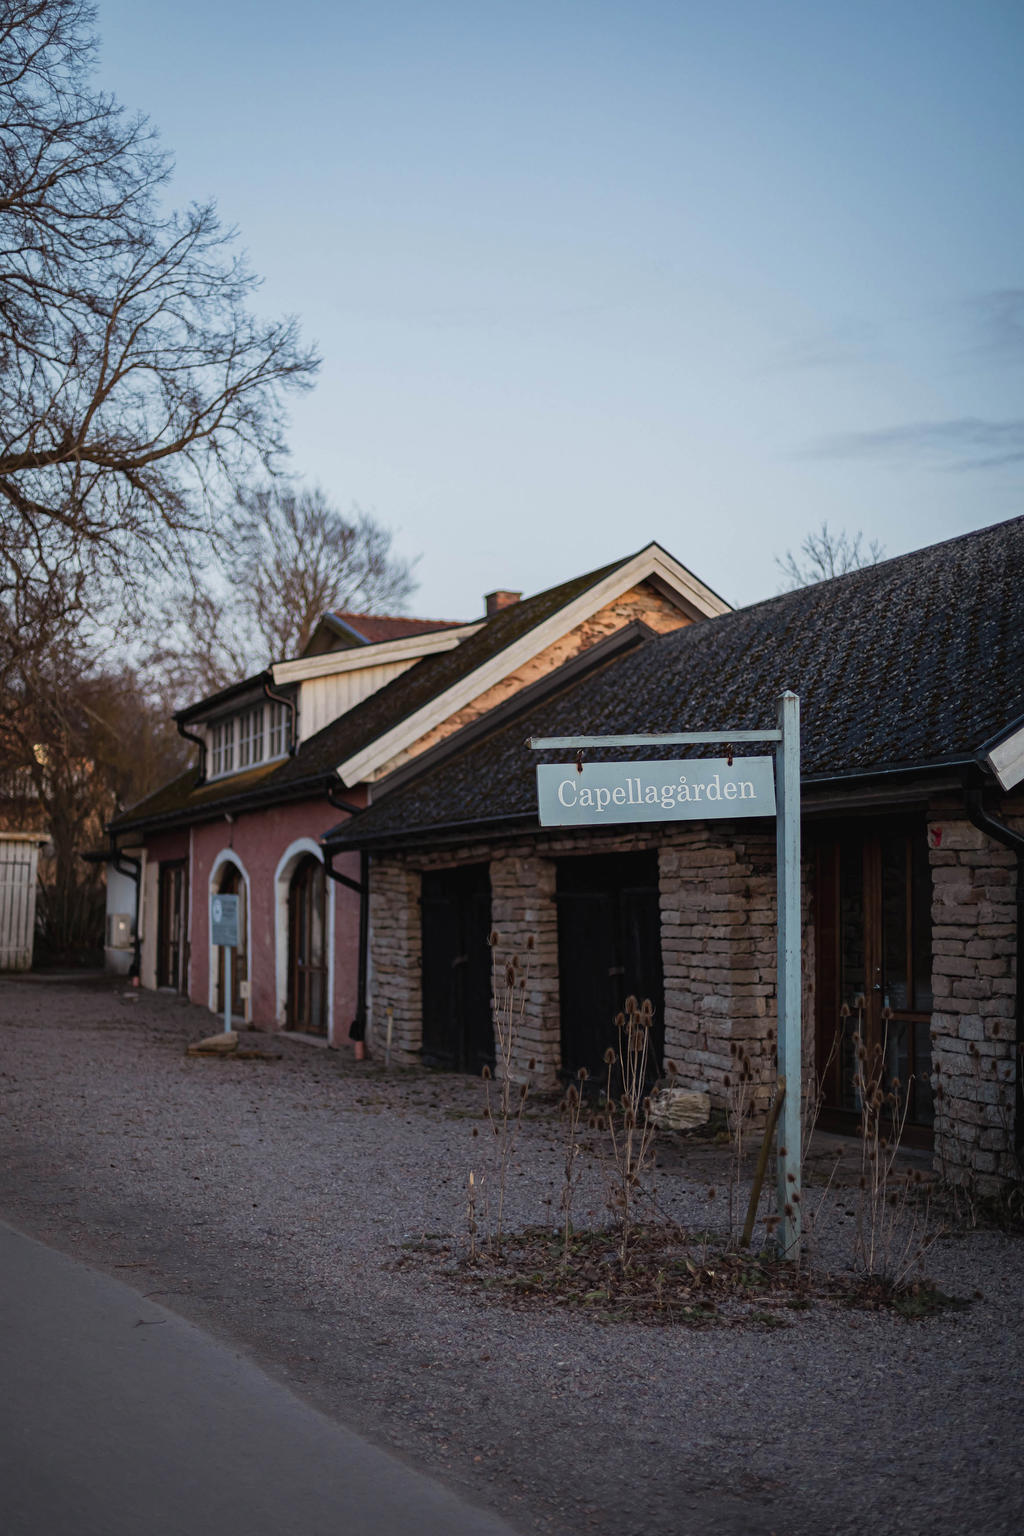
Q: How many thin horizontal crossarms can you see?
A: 1